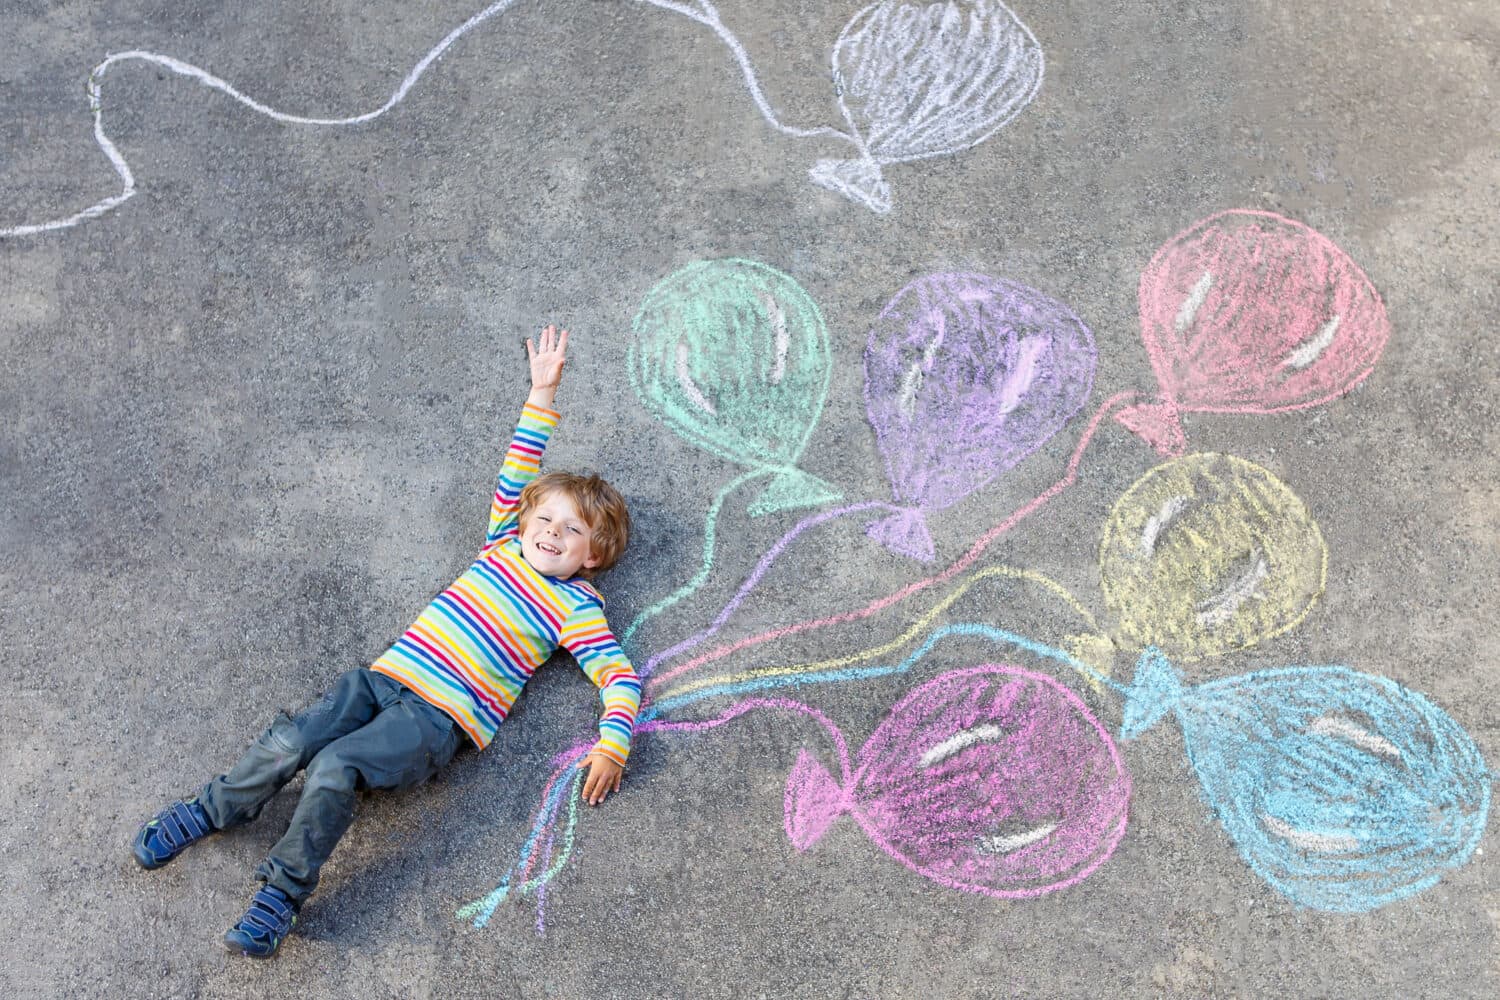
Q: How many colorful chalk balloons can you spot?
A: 6